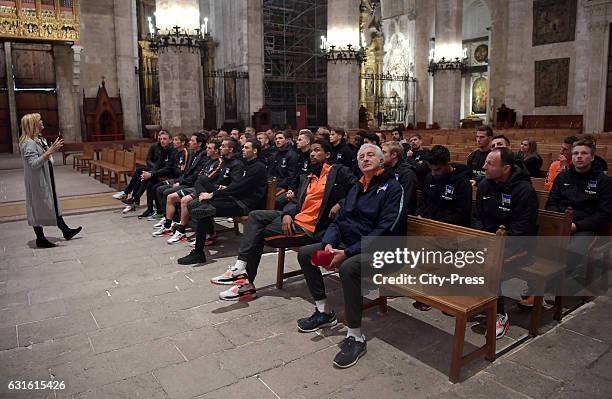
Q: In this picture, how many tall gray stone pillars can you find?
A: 3